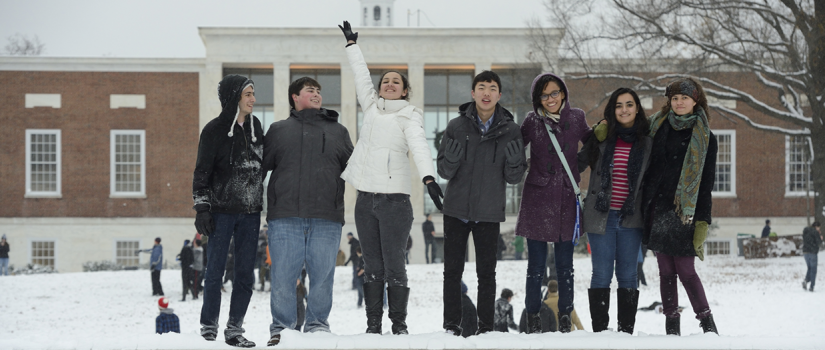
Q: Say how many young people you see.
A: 7